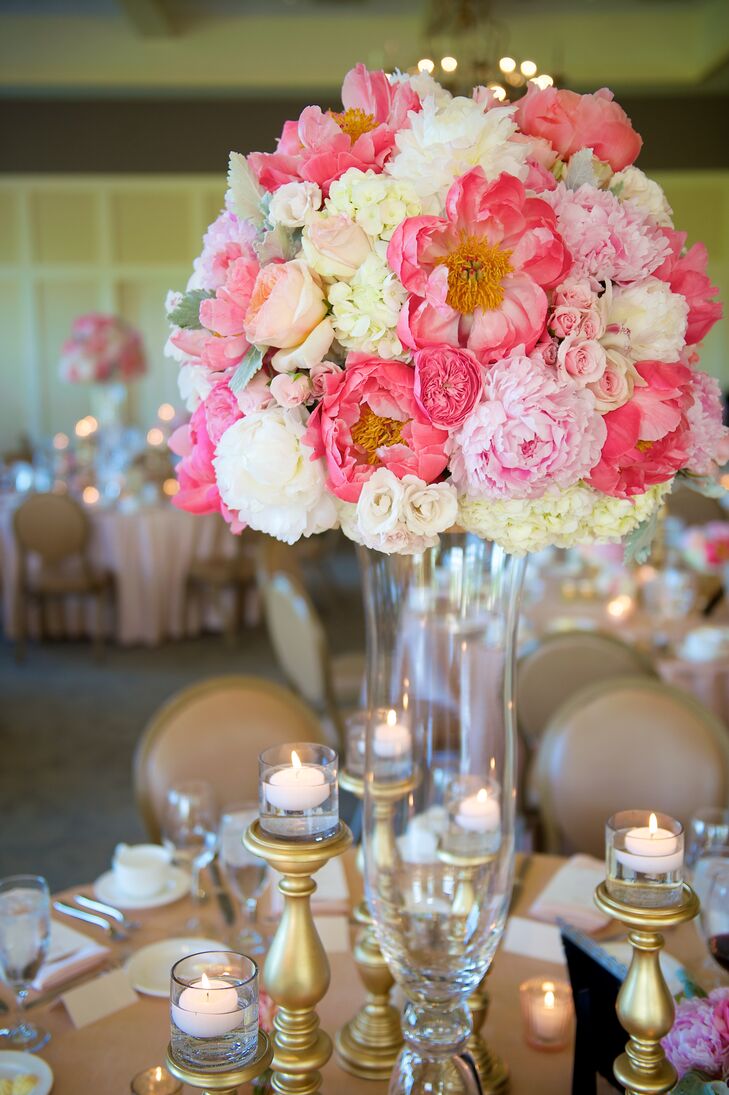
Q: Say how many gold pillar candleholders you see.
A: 5